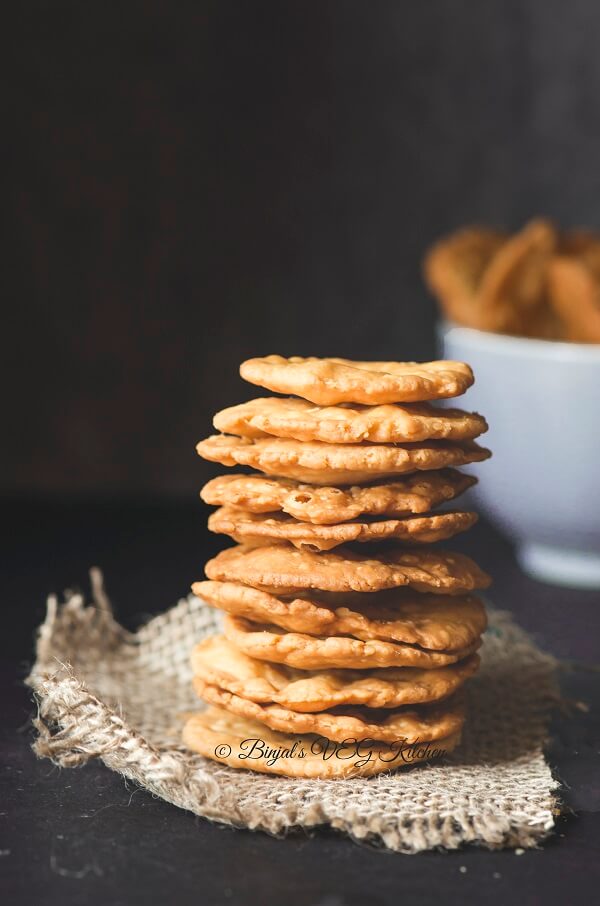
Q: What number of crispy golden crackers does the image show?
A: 11